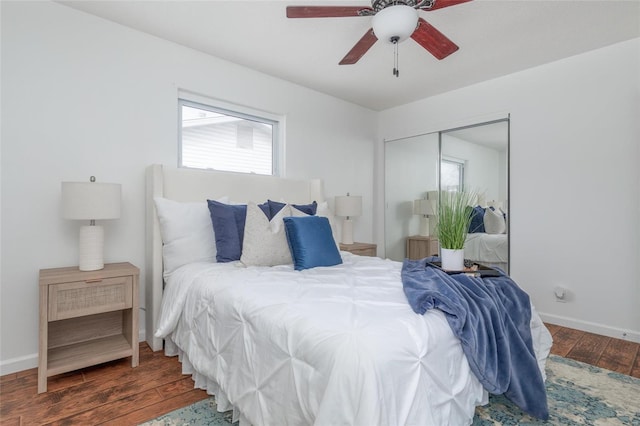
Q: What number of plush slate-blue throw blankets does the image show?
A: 1